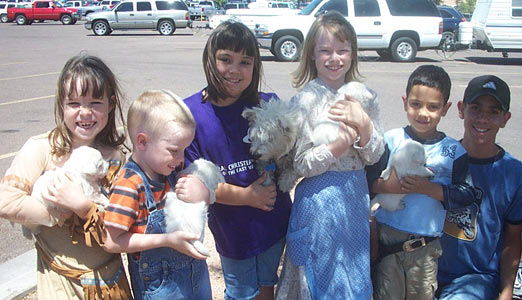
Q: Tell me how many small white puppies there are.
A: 4